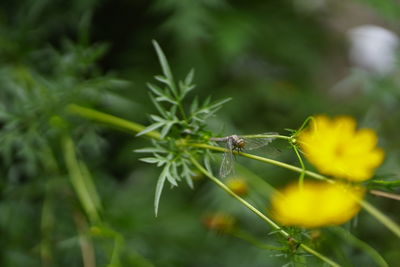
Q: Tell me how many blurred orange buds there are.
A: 2